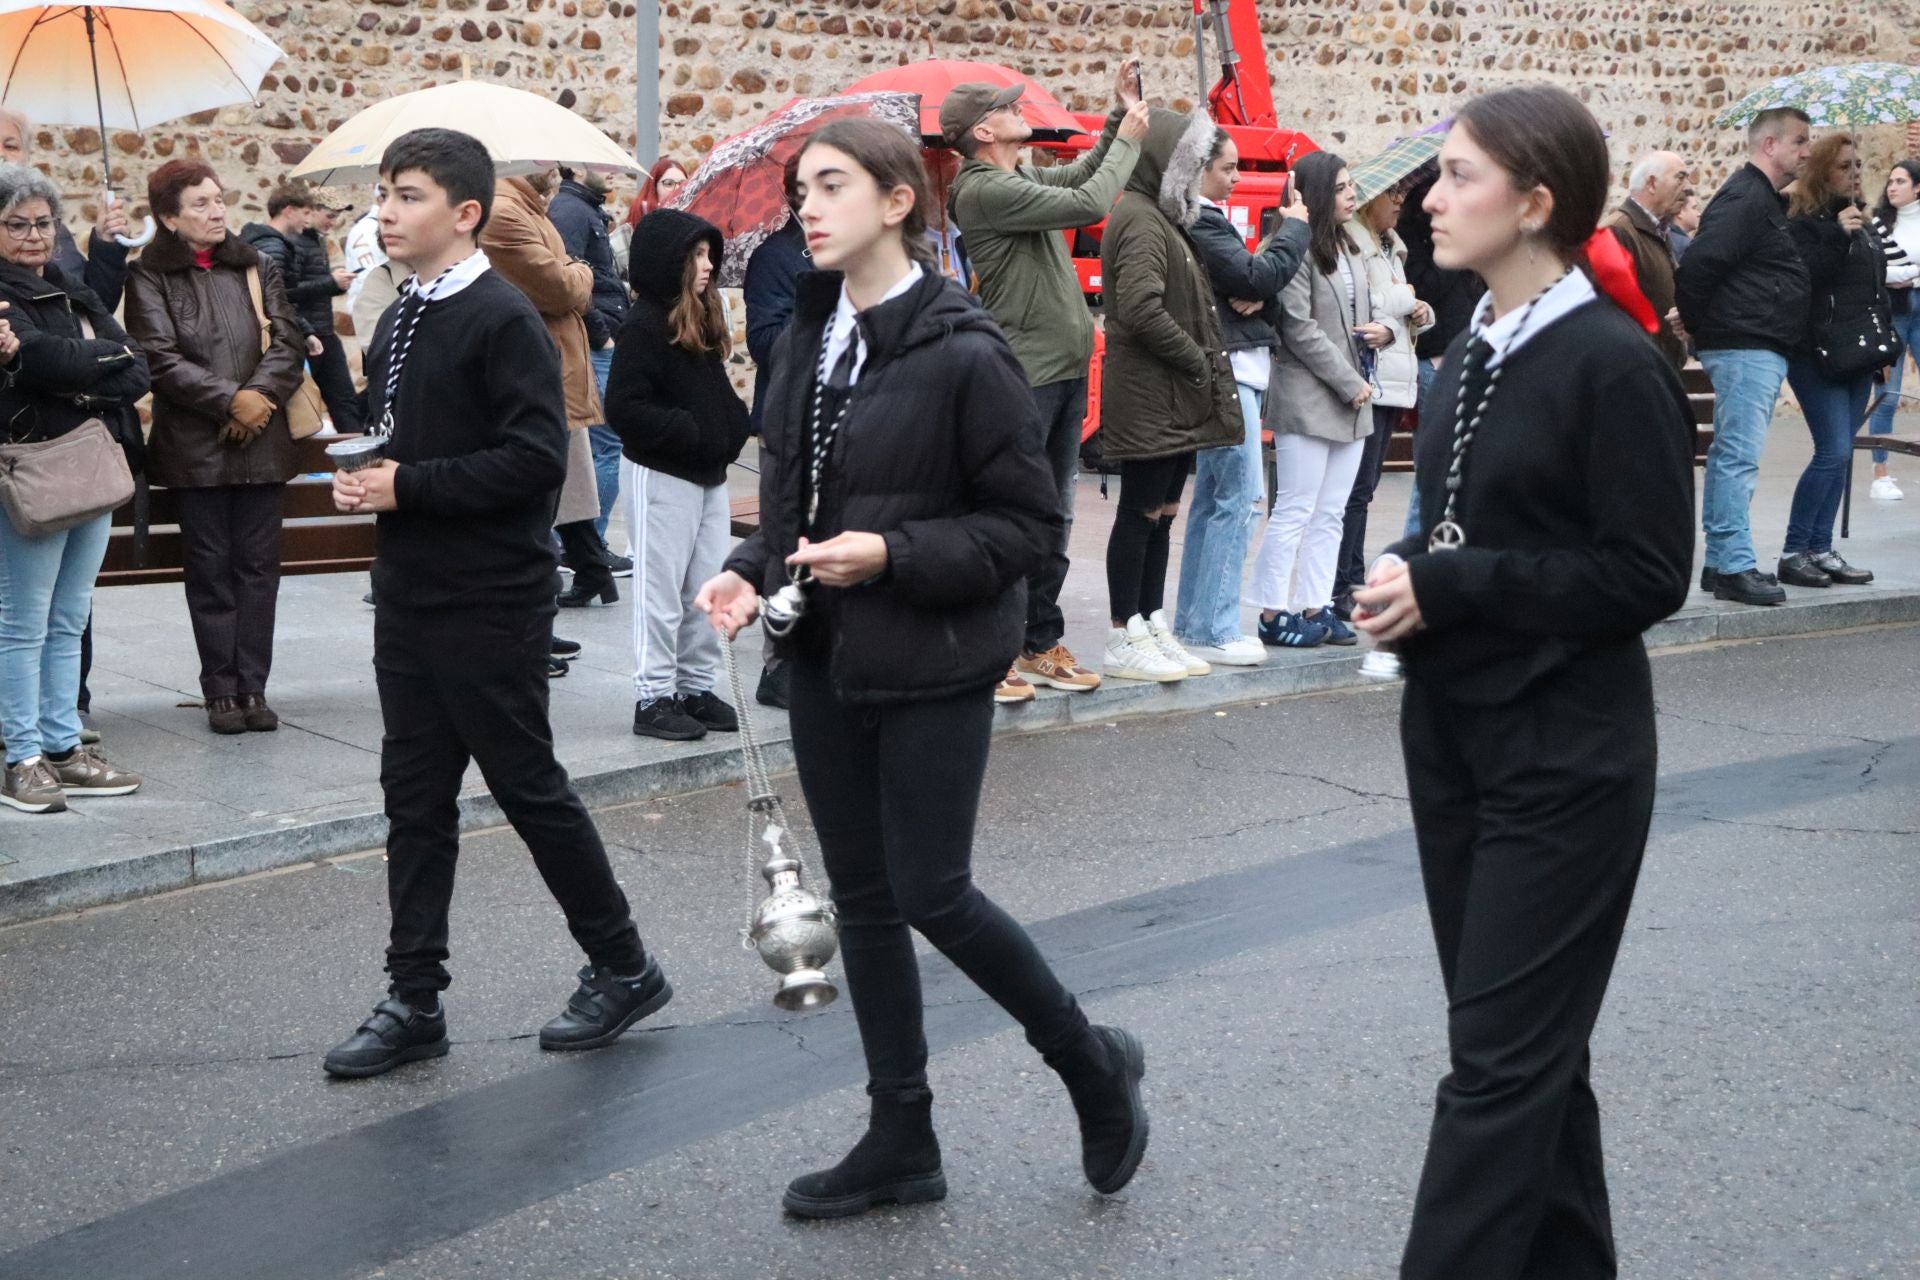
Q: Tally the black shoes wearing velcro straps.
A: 2